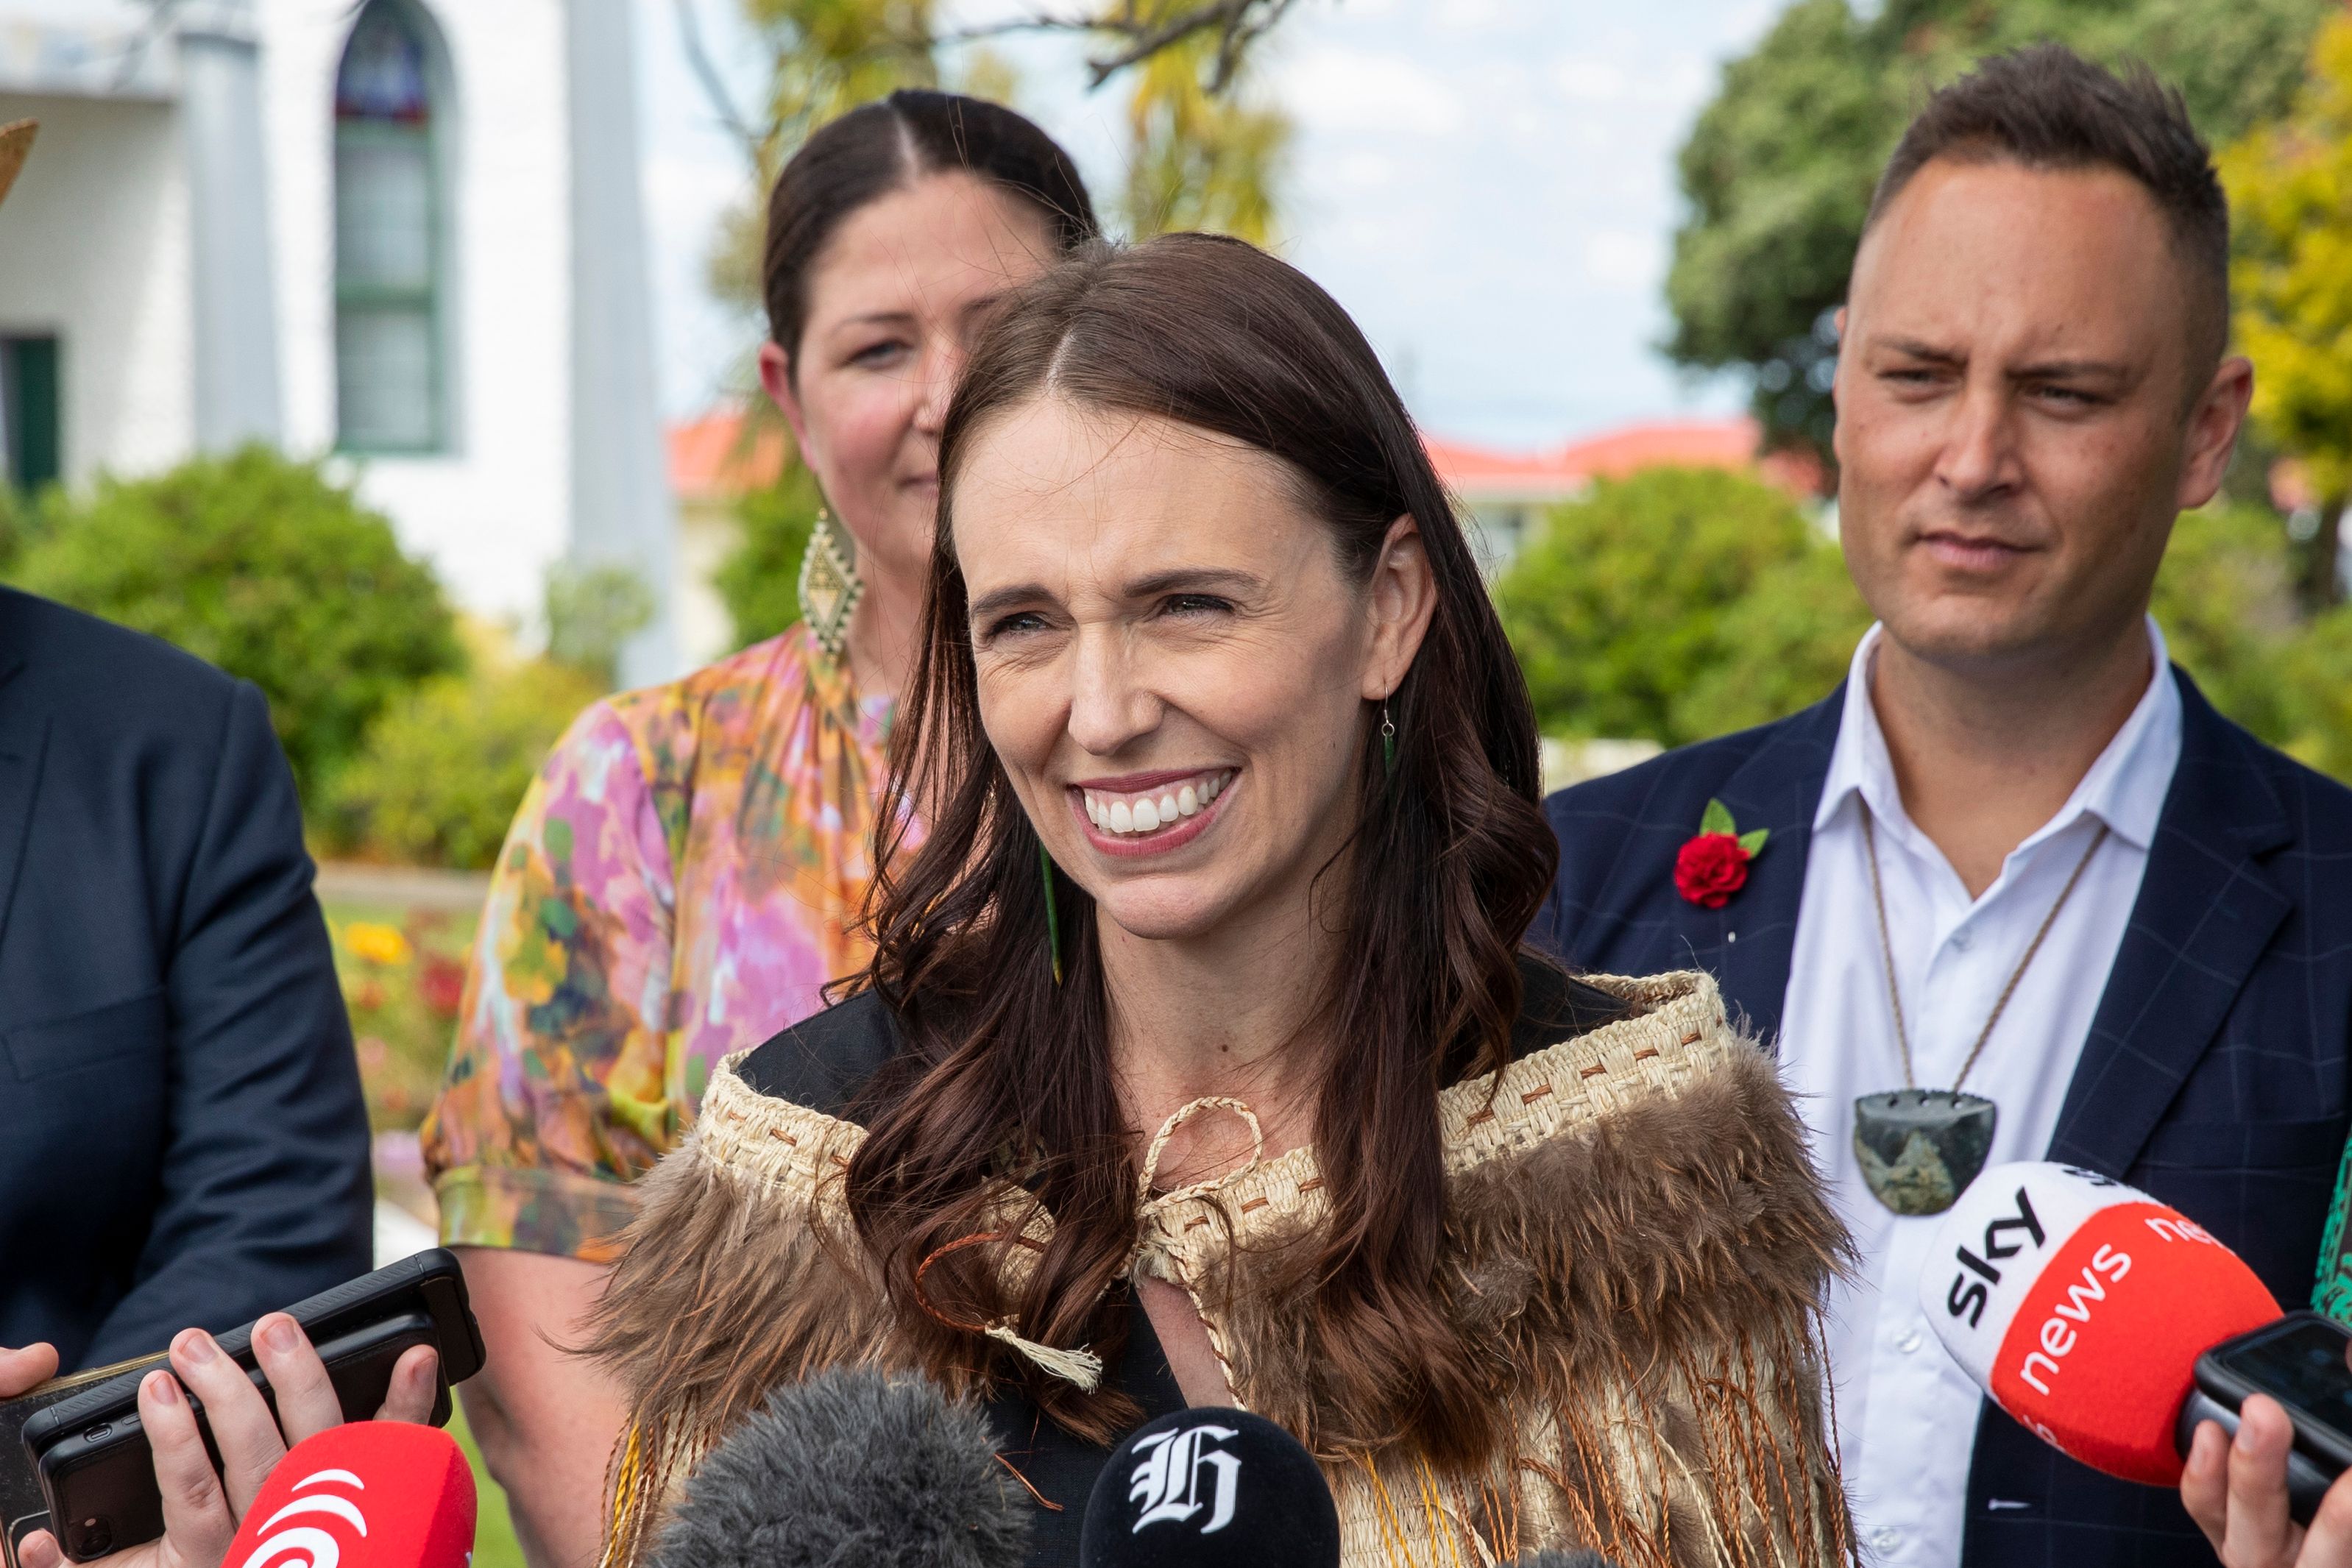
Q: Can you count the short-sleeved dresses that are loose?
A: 1